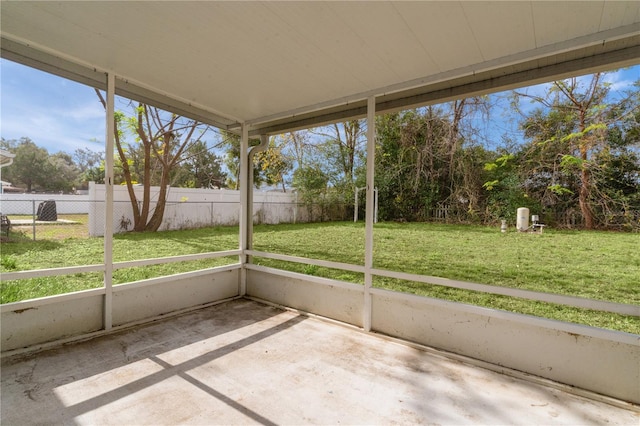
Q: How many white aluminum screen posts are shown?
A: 3